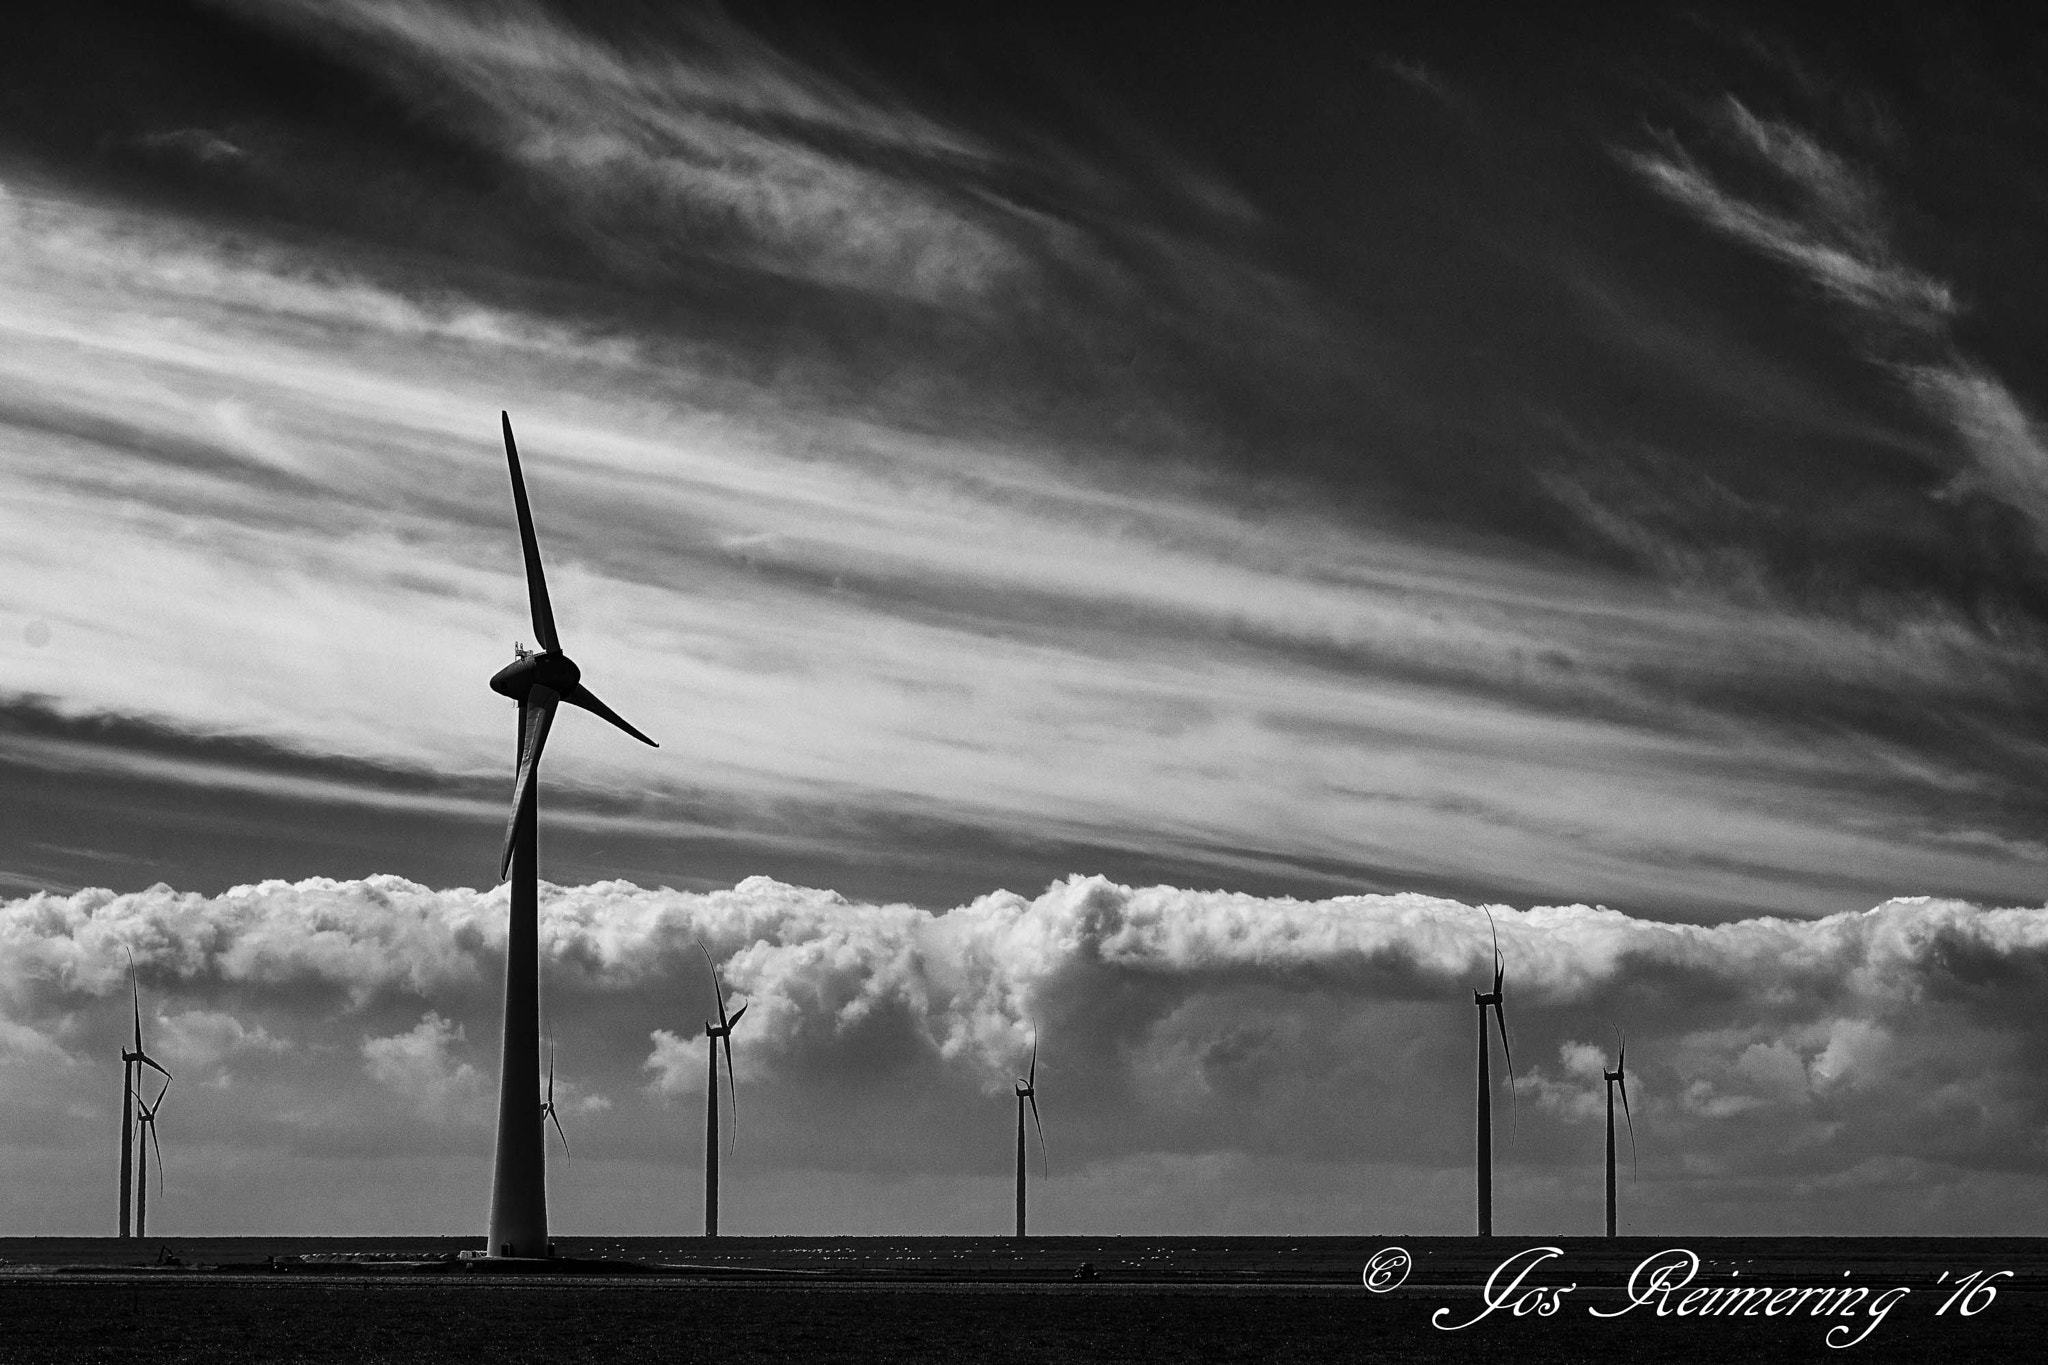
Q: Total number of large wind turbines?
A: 1